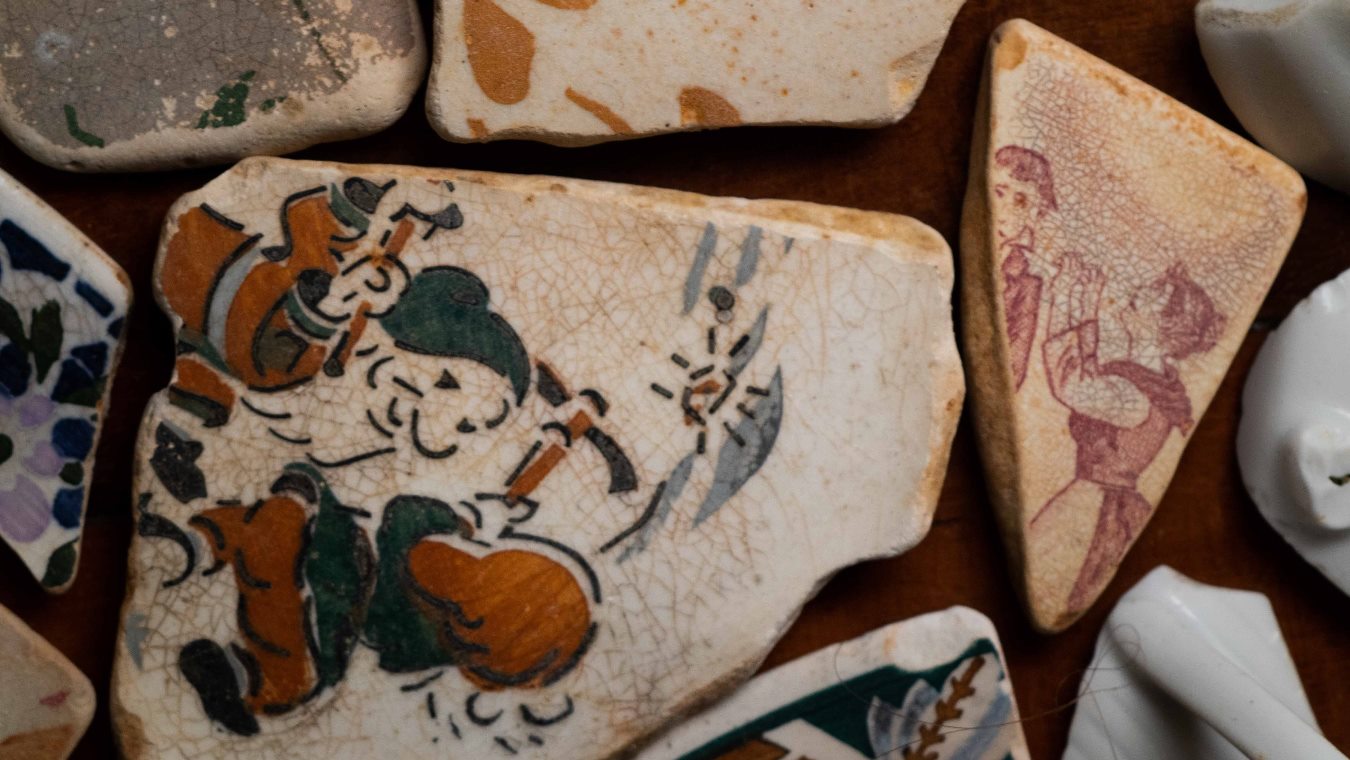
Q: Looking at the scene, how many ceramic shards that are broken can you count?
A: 10